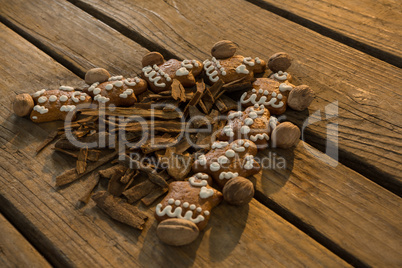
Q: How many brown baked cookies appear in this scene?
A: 8